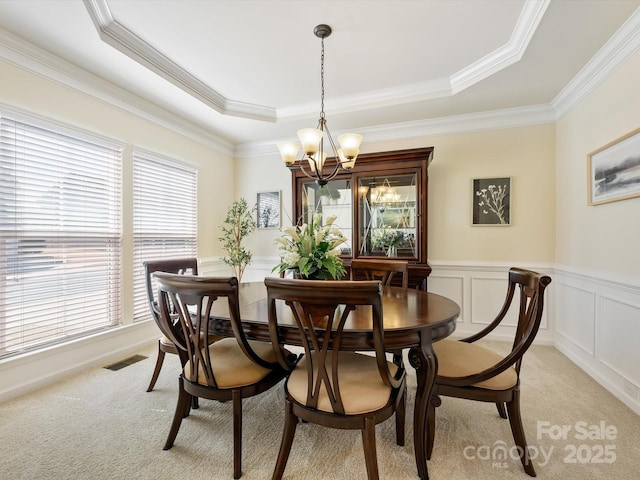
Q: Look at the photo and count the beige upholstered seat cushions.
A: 4